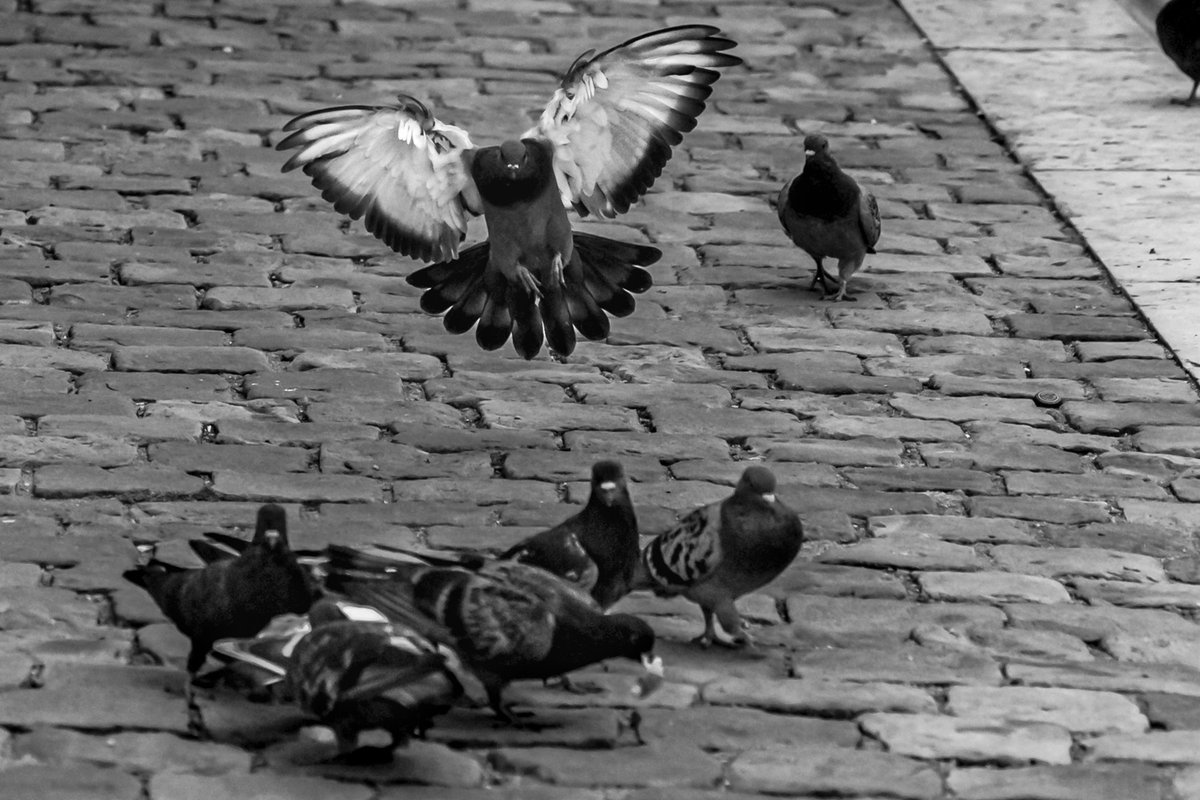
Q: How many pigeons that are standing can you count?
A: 7